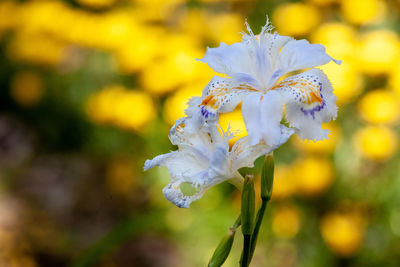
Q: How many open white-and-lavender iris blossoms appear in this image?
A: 2